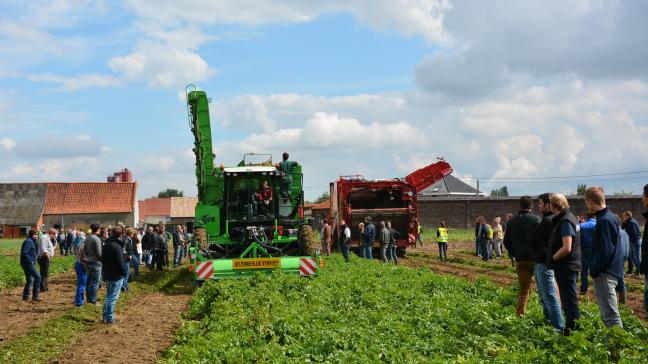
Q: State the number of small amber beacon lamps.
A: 2